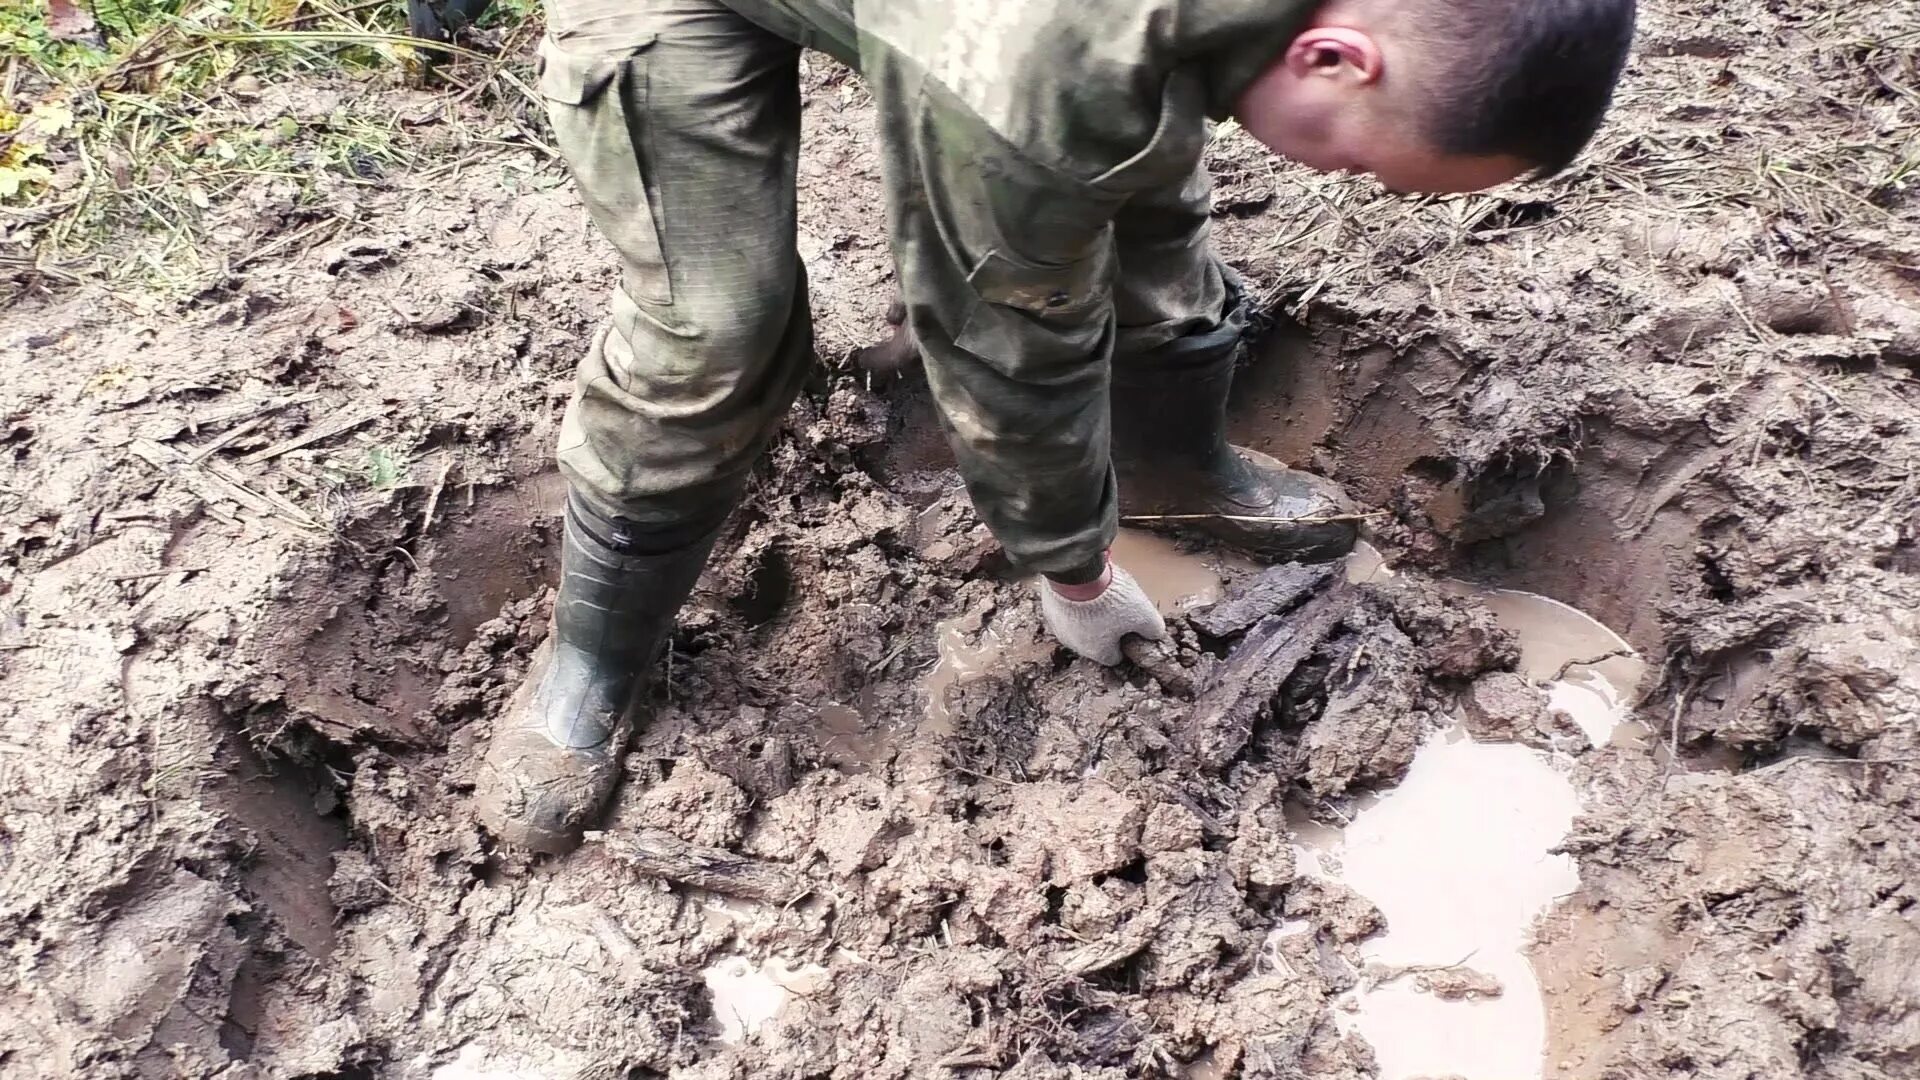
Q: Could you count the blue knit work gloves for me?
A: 0